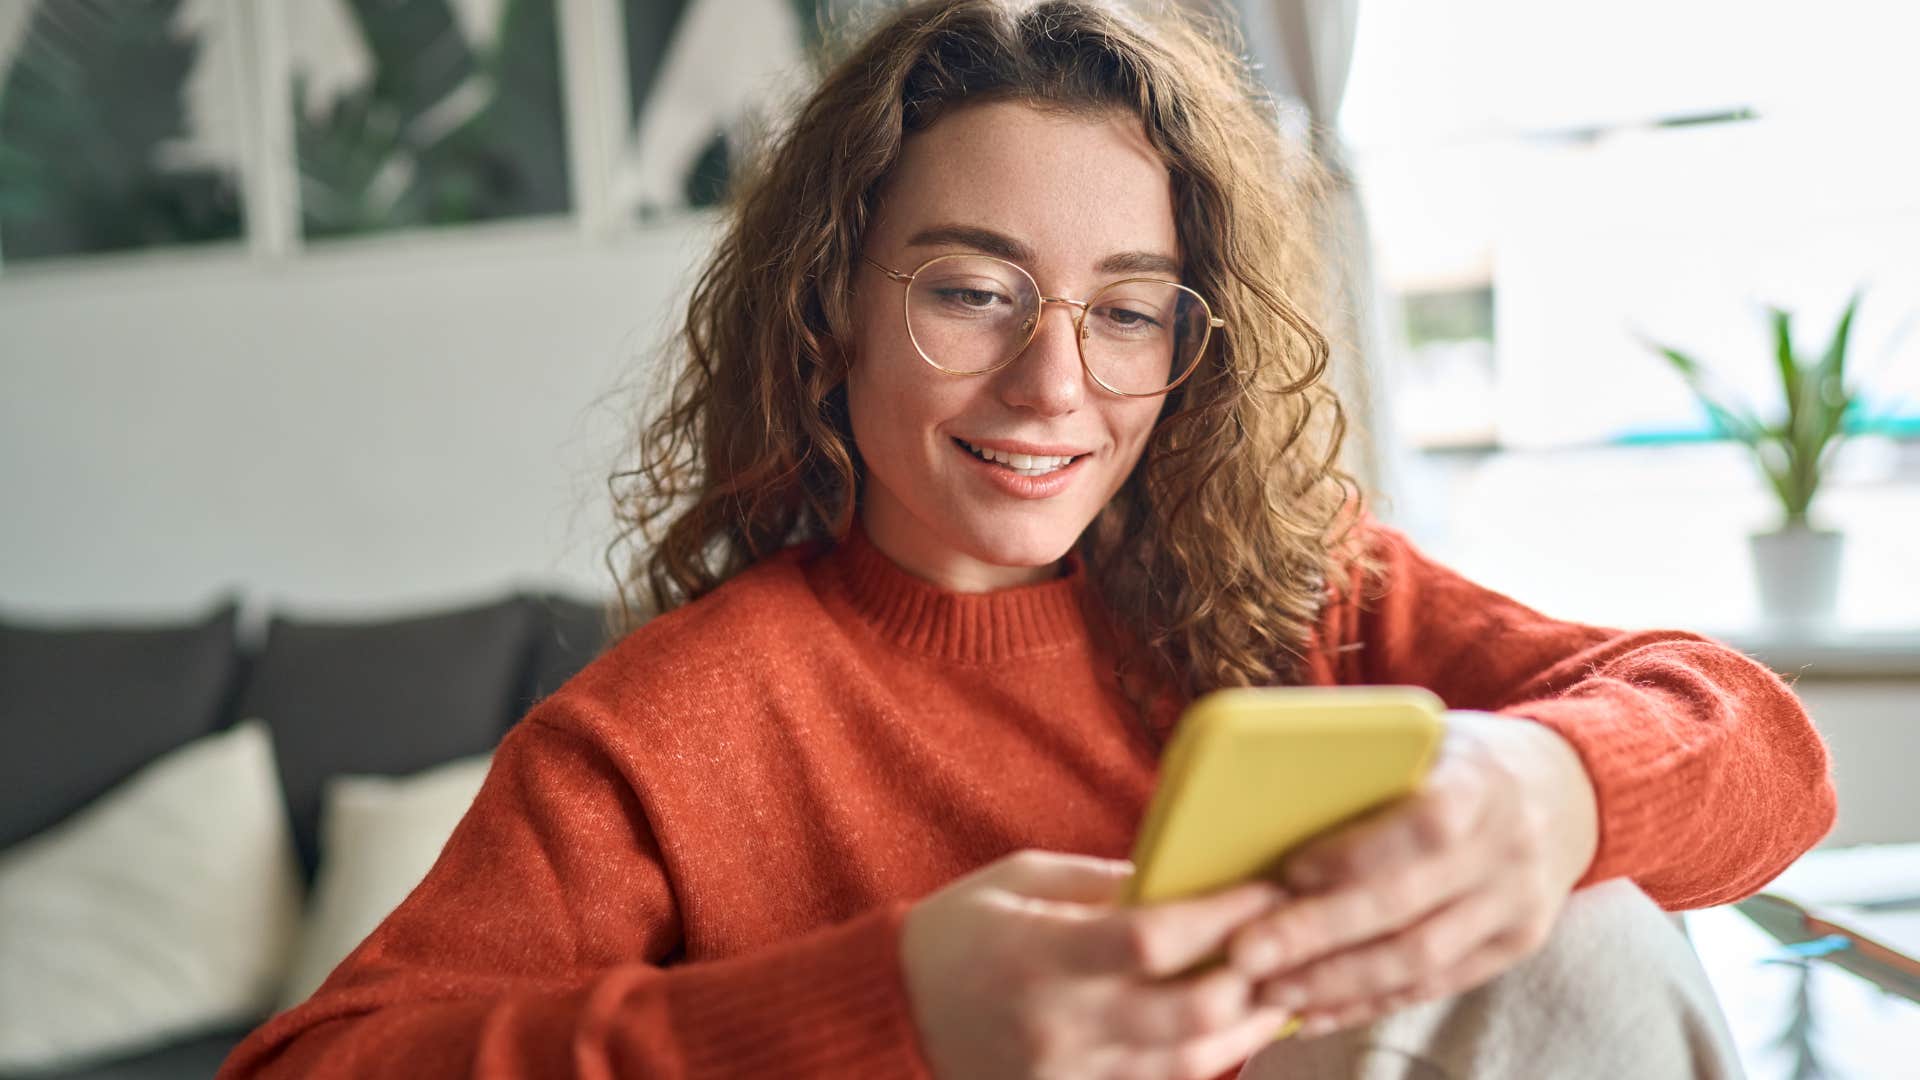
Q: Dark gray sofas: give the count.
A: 1